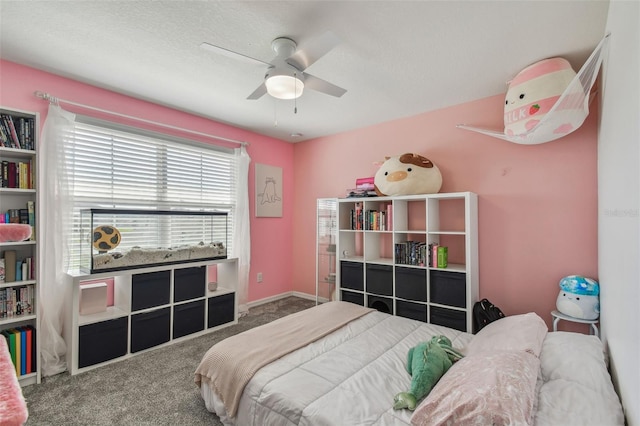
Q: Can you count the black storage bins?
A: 14